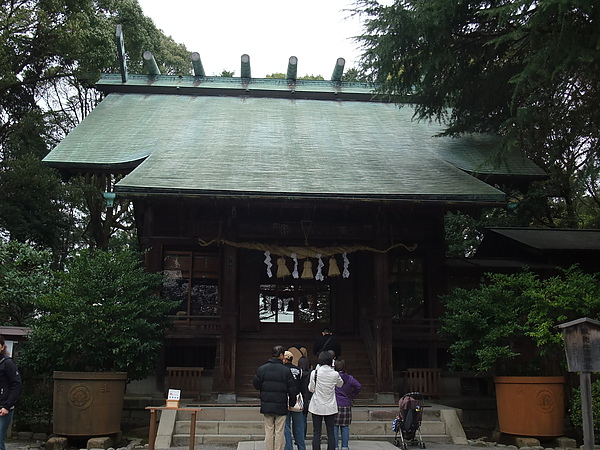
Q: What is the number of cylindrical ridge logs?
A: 5